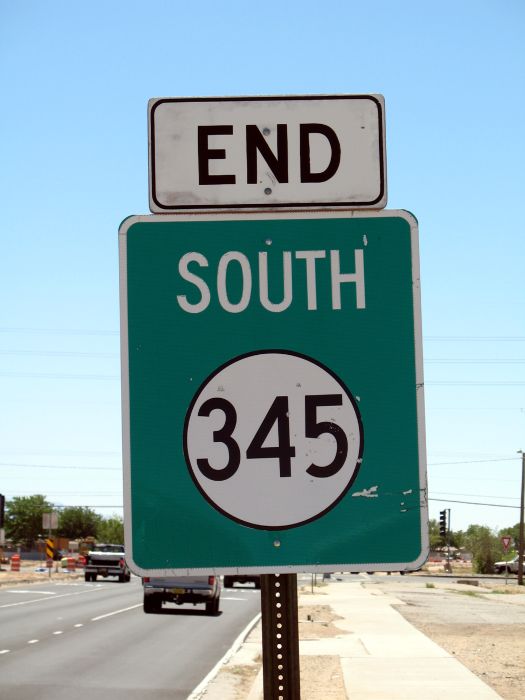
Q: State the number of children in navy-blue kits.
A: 0